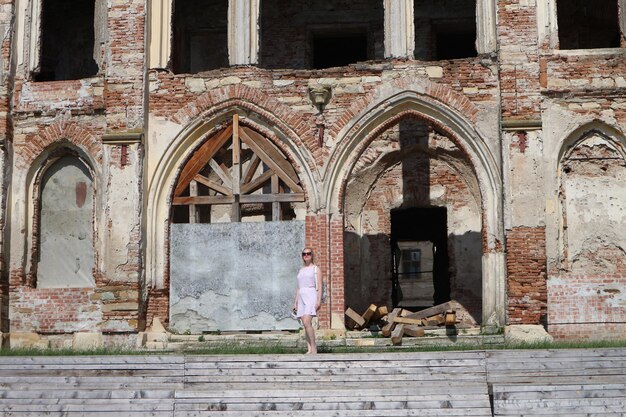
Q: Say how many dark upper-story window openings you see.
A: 5